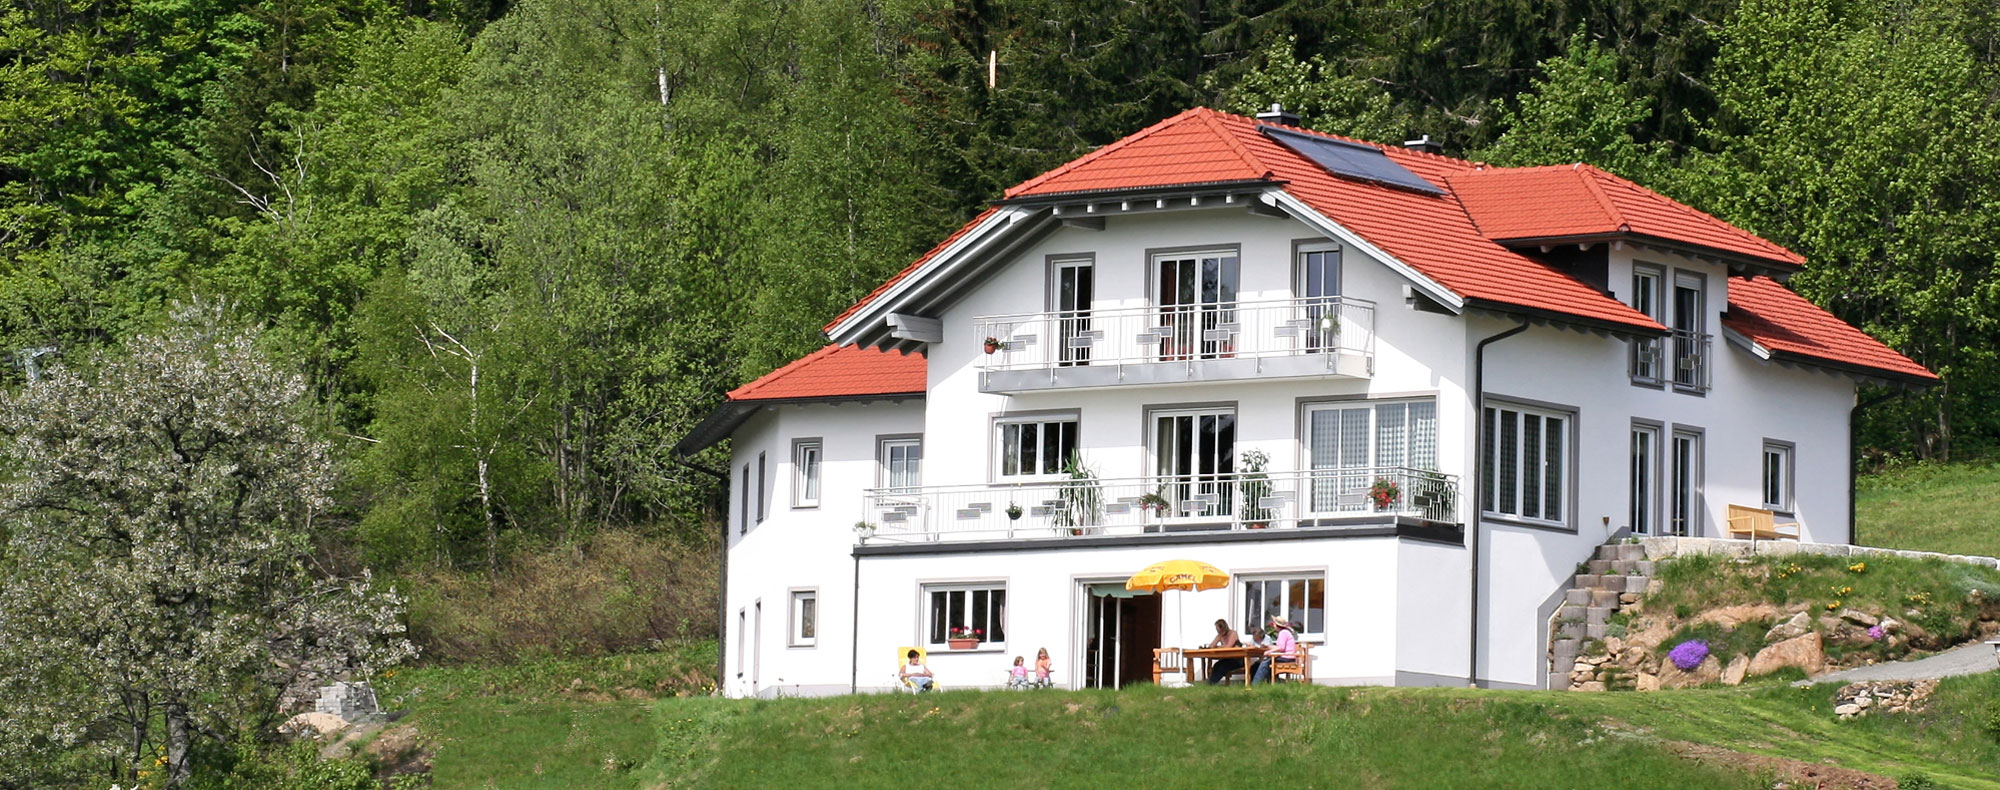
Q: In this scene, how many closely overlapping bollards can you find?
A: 0